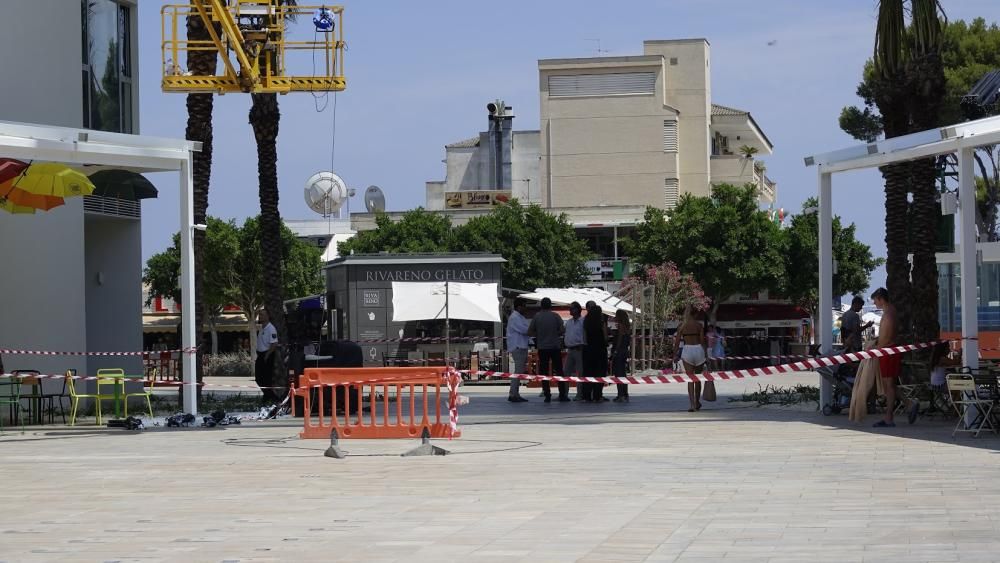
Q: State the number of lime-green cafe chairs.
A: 3